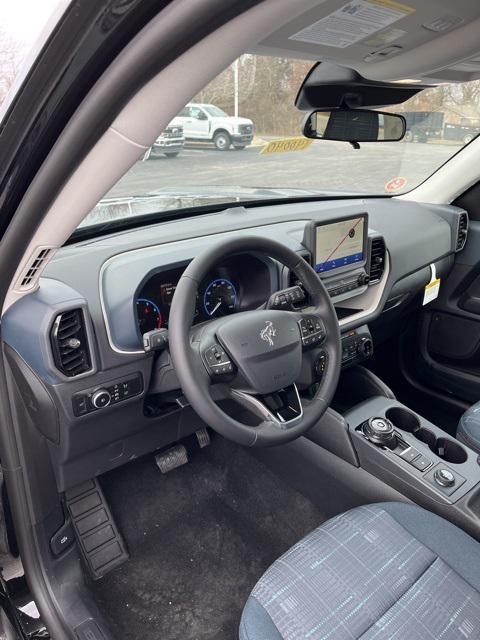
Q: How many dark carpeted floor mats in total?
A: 1